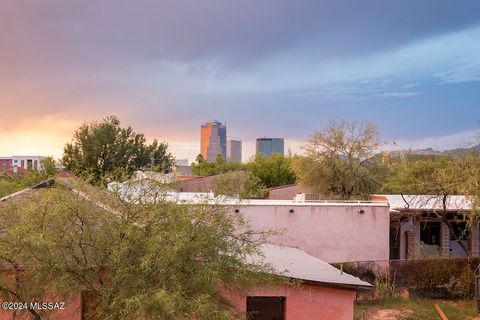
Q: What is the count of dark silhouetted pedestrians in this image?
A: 0